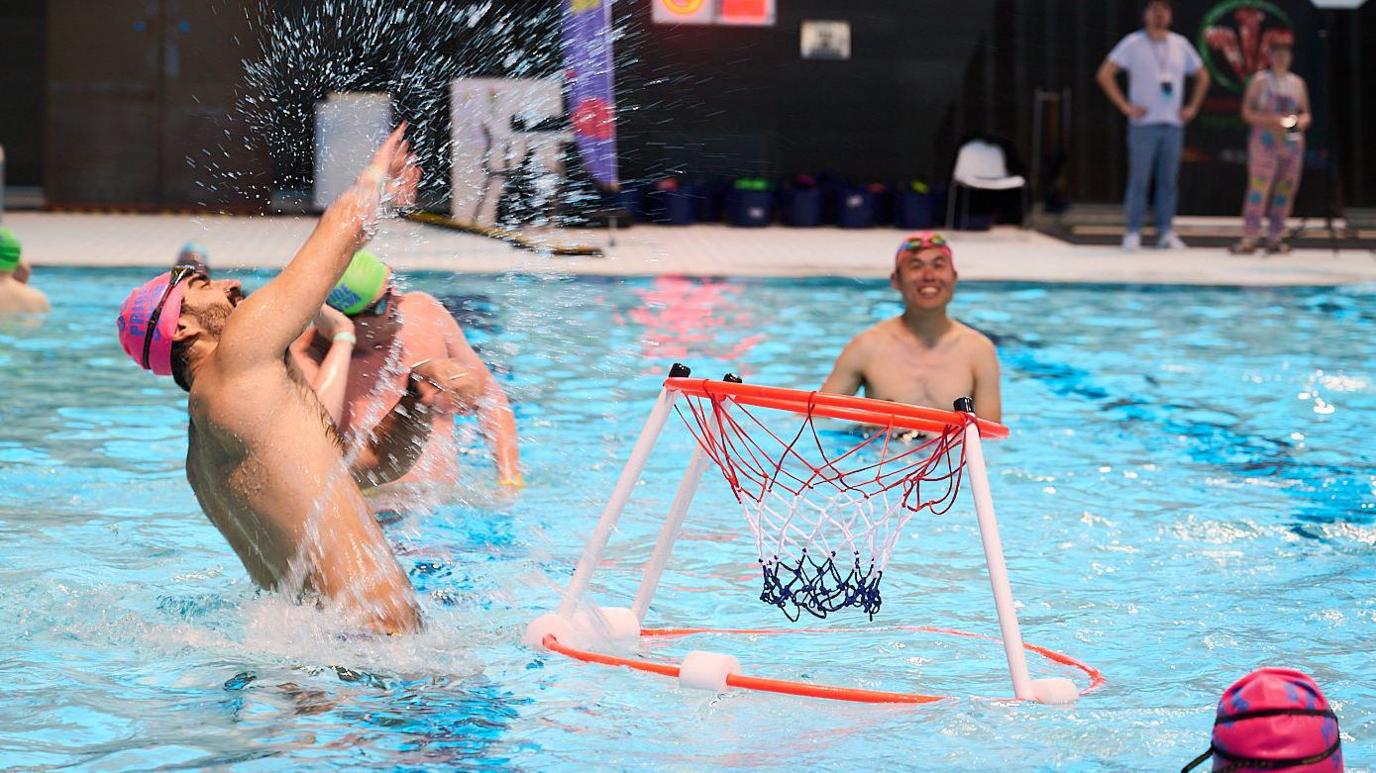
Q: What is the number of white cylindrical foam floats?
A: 4